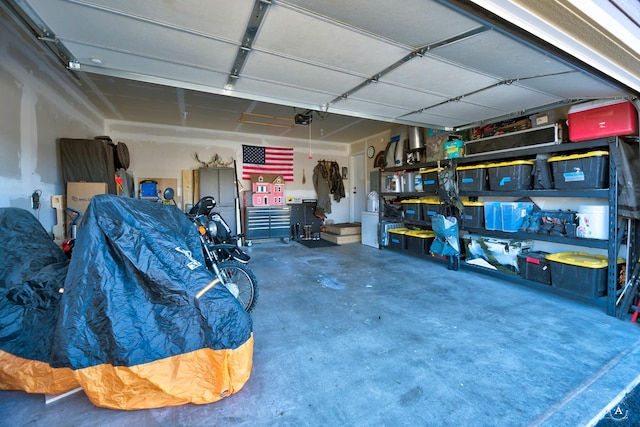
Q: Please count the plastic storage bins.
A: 12